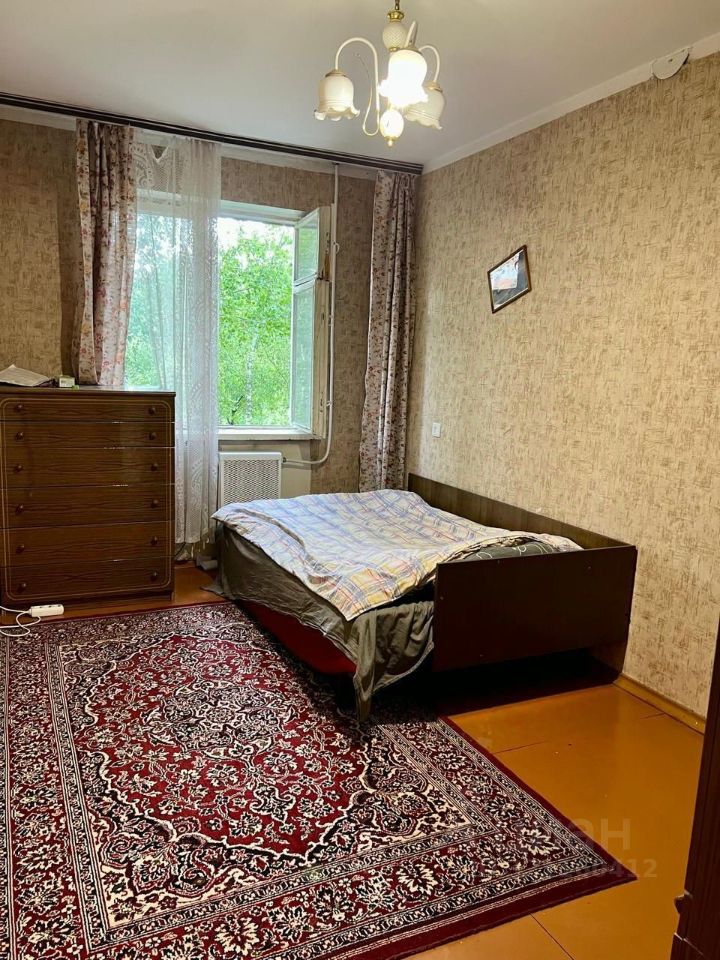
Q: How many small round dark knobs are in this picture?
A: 12